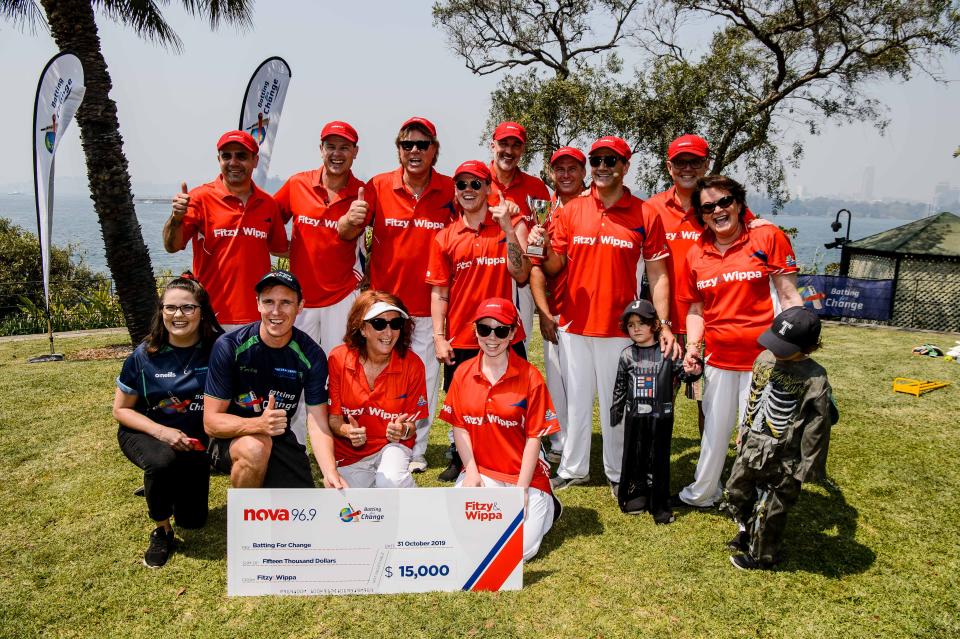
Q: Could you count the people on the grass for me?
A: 15